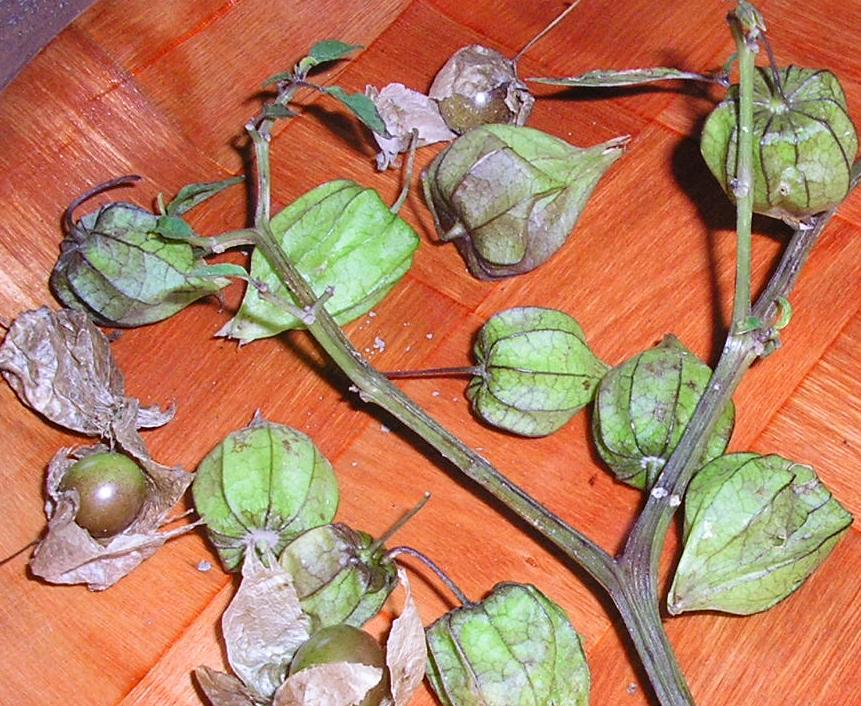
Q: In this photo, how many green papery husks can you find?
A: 10